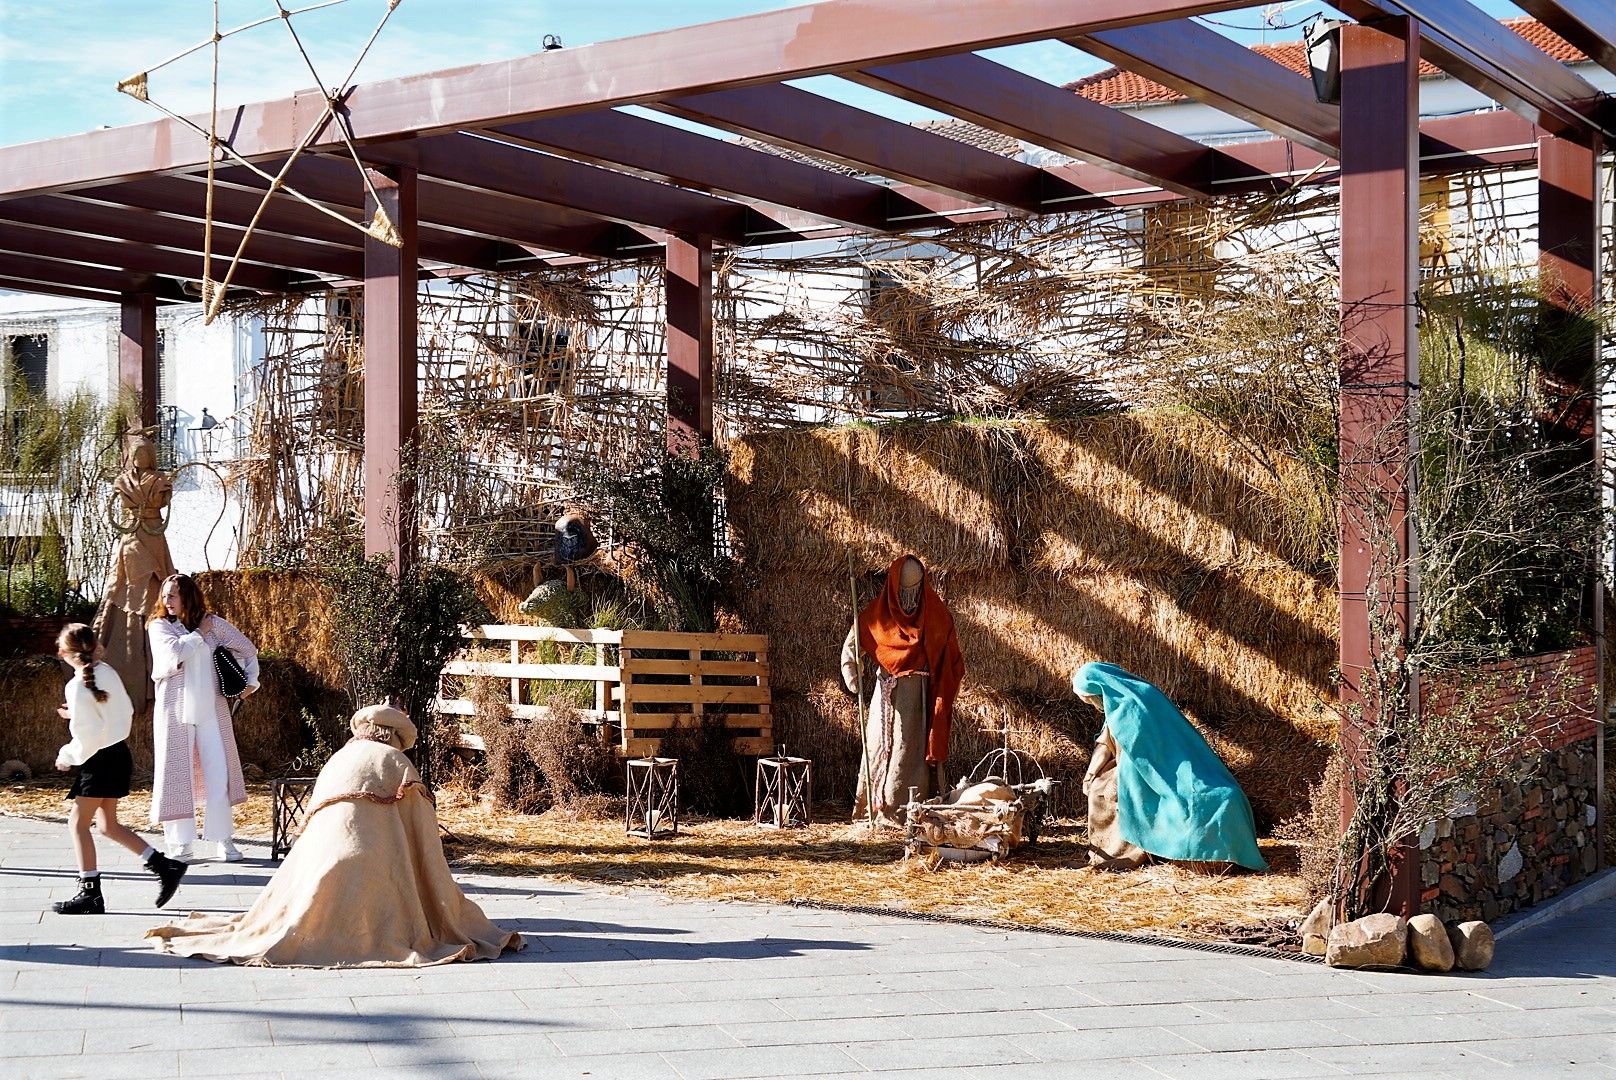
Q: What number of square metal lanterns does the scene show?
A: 3